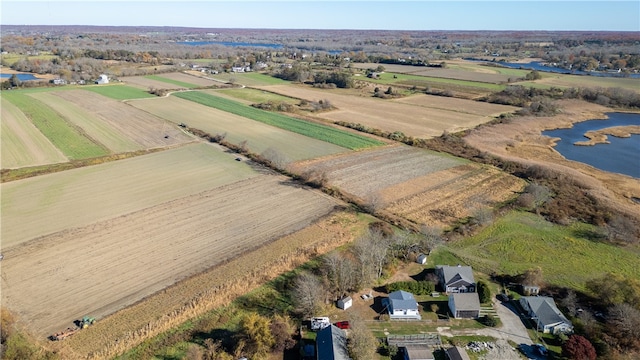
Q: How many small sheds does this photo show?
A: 2